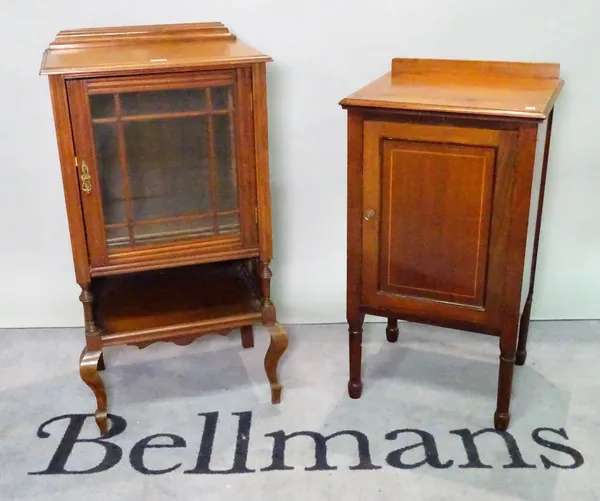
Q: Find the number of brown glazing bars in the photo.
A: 4